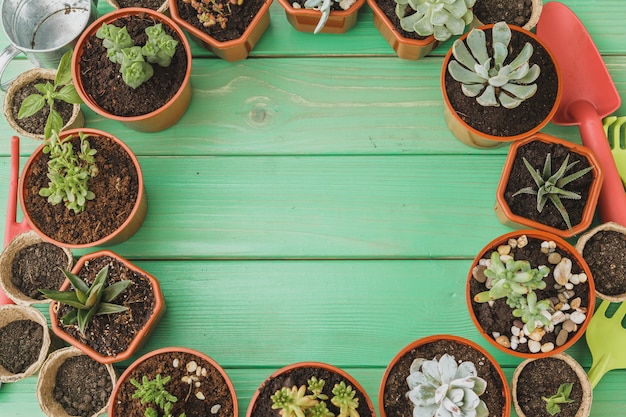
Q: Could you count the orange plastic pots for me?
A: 12